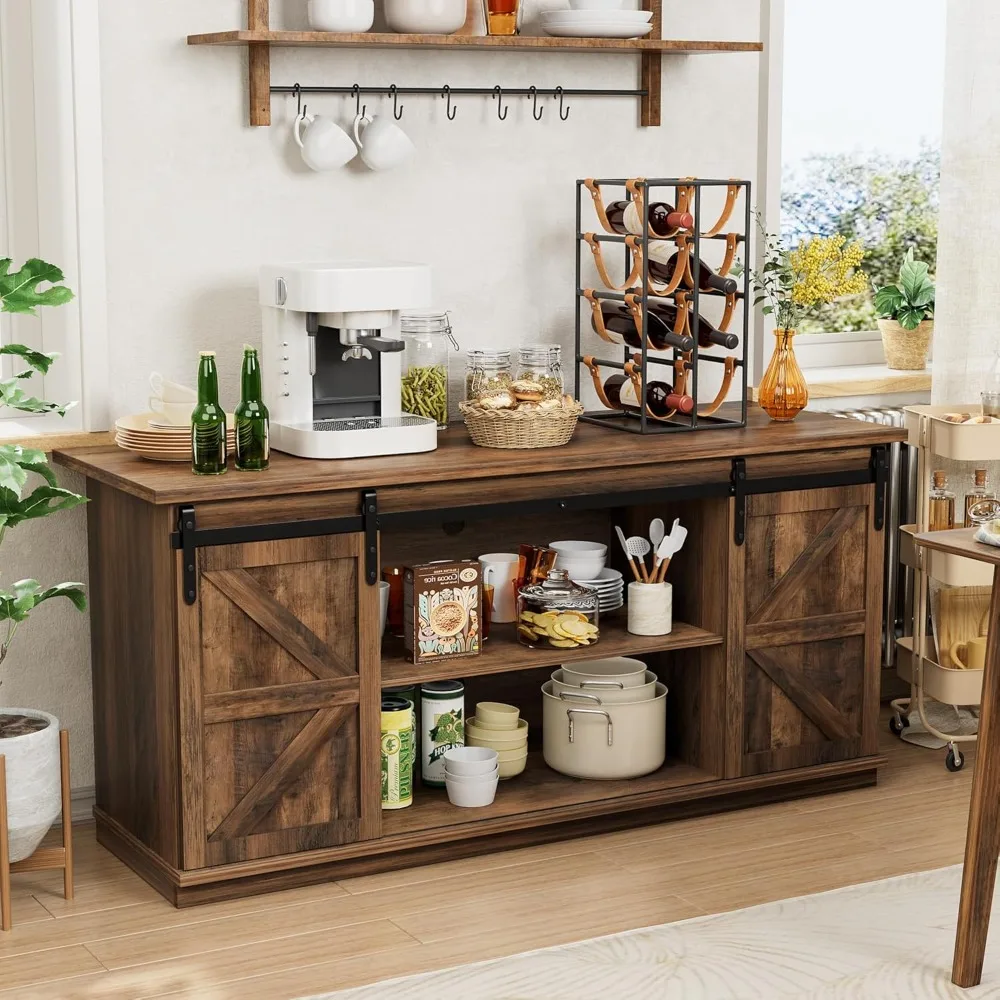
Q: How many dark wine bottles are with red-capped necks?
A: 2